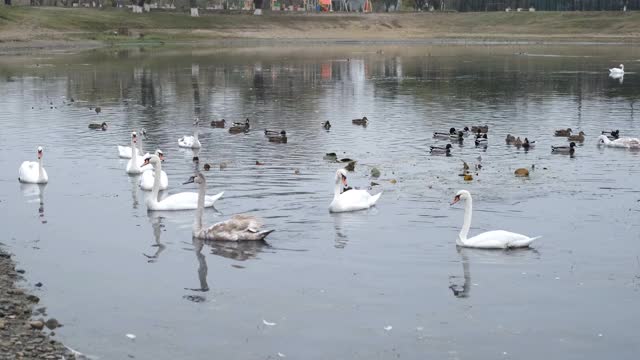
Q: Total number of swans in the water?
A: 11